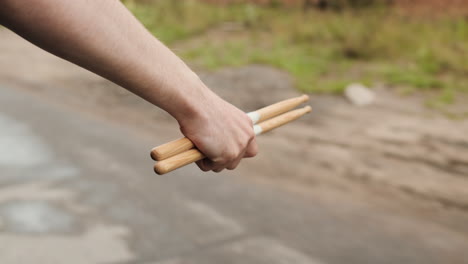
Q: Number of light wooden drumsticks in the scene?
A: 2